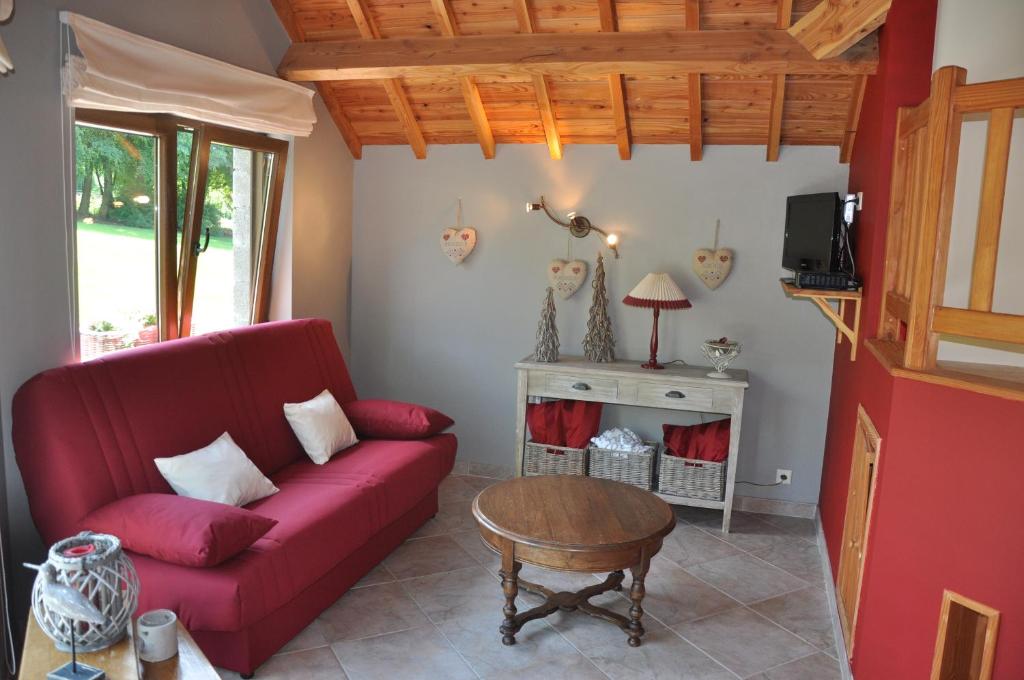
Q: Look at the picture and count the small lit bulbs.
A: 3